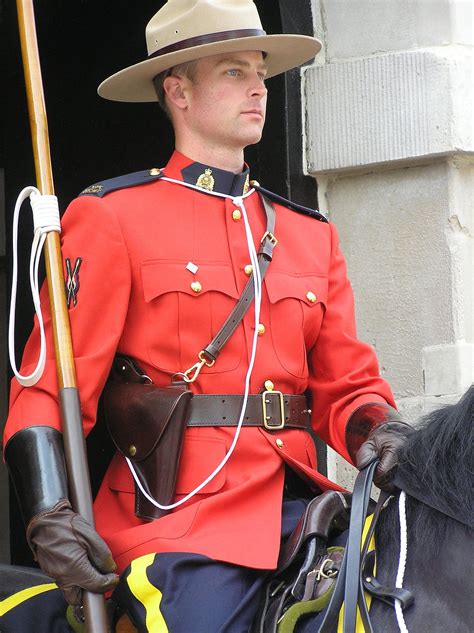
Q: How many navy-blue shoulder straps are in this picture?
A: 2